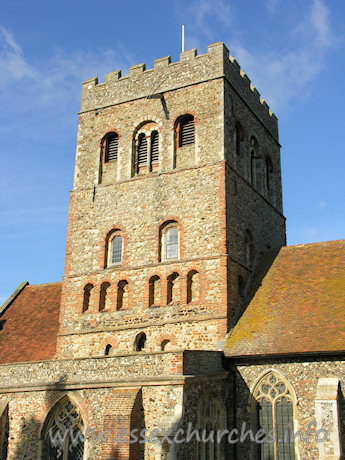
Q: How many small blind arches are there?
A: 6